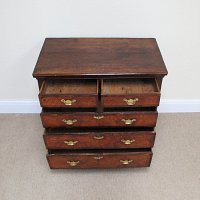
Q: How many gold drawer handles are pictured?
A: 8